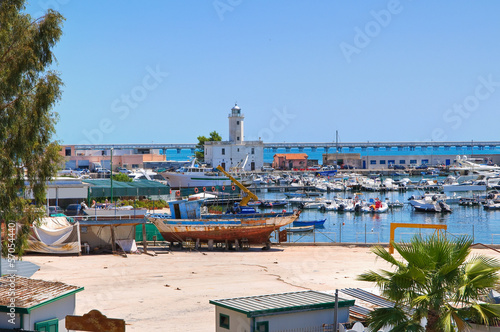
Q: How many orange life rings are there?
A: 6